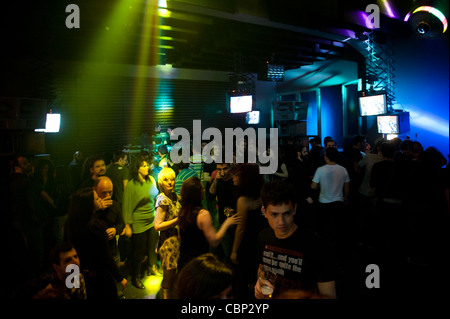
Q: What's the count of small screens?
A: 5